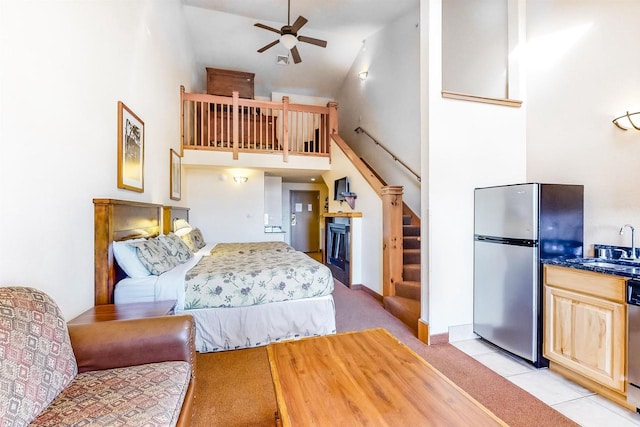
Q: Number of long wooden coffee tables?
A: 1